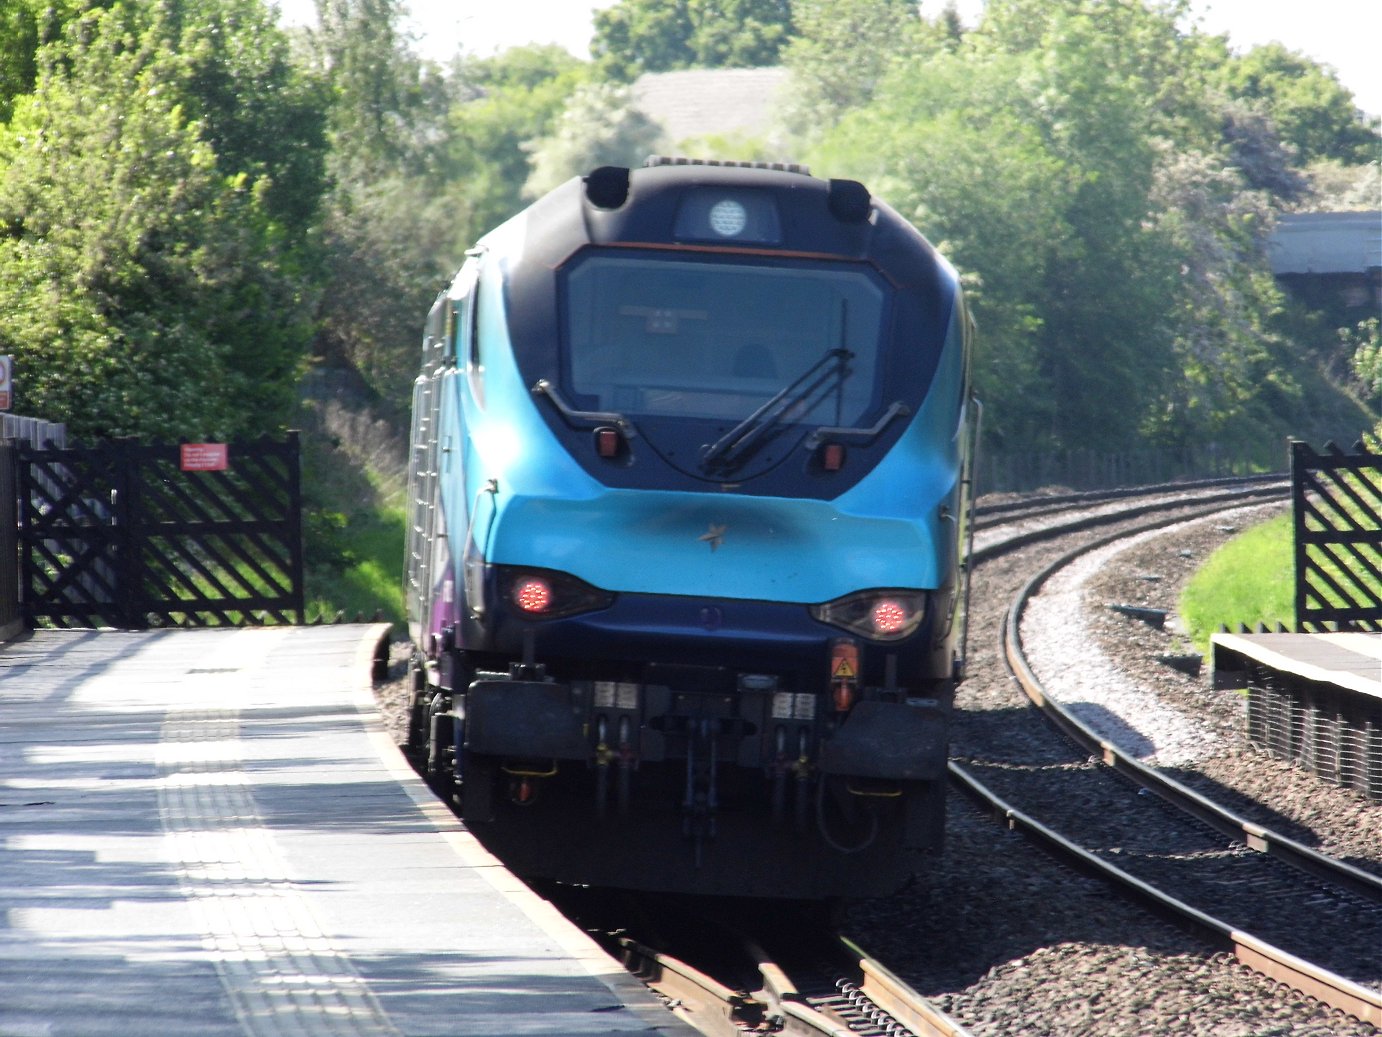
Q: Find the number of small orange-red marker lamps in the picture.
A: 2